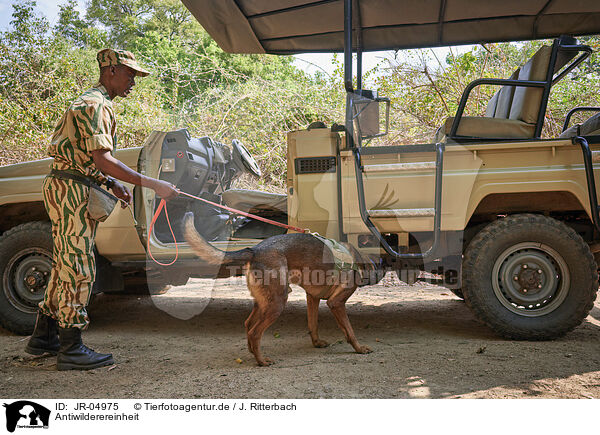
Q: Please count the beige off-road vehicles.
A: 1